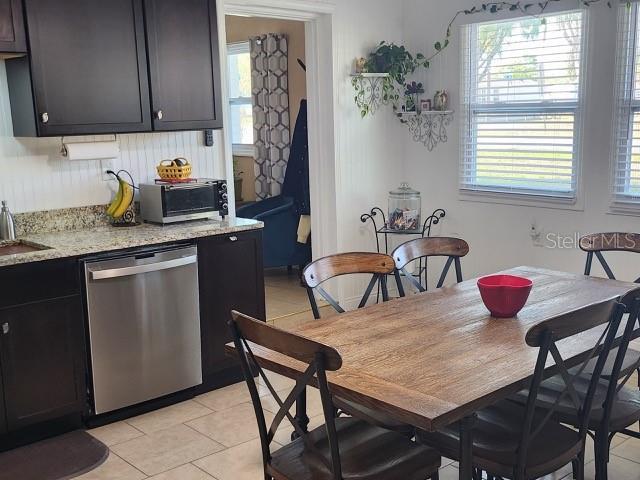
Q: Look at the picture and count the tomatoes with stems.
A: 0